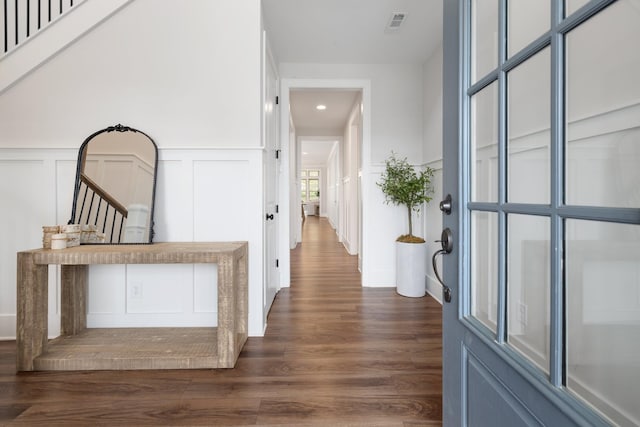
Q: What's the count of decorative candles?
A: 3